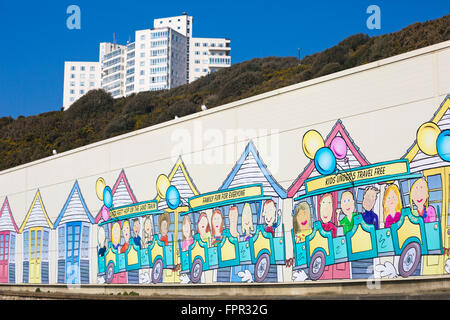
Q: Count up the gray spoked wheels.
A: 6